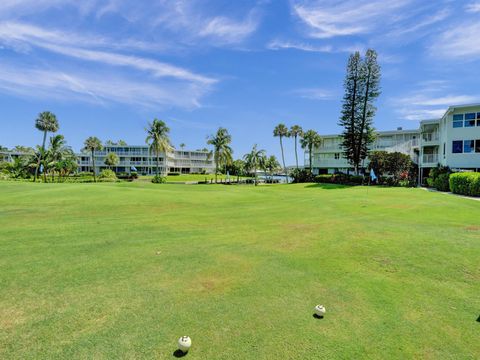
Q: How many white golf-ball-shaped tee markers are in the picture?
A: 2